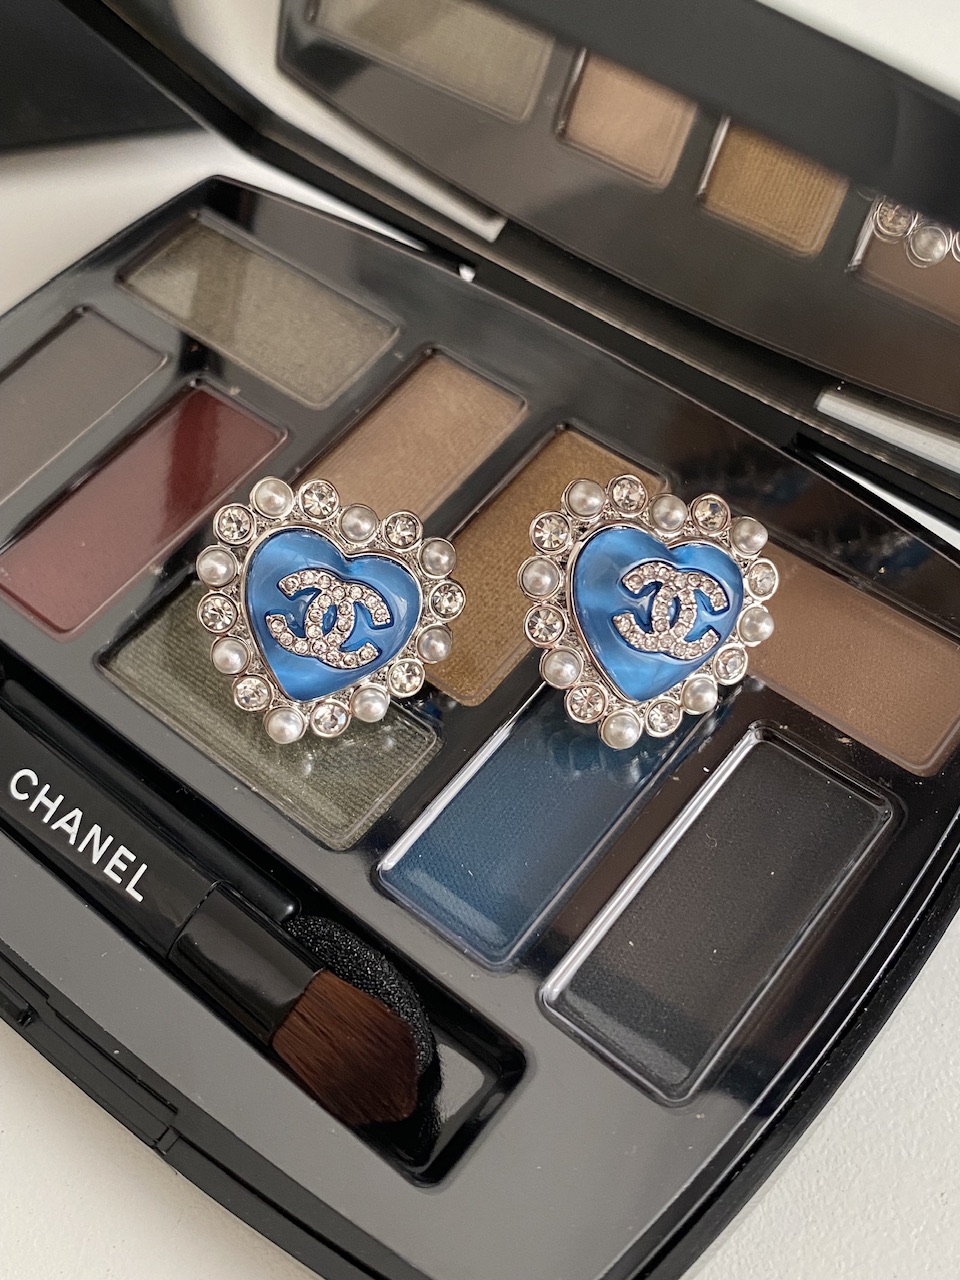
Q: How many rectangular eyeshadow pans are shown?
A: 9